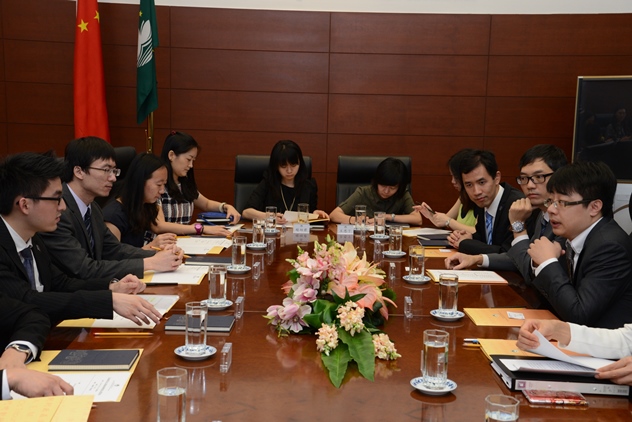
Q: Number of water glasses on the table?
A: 14